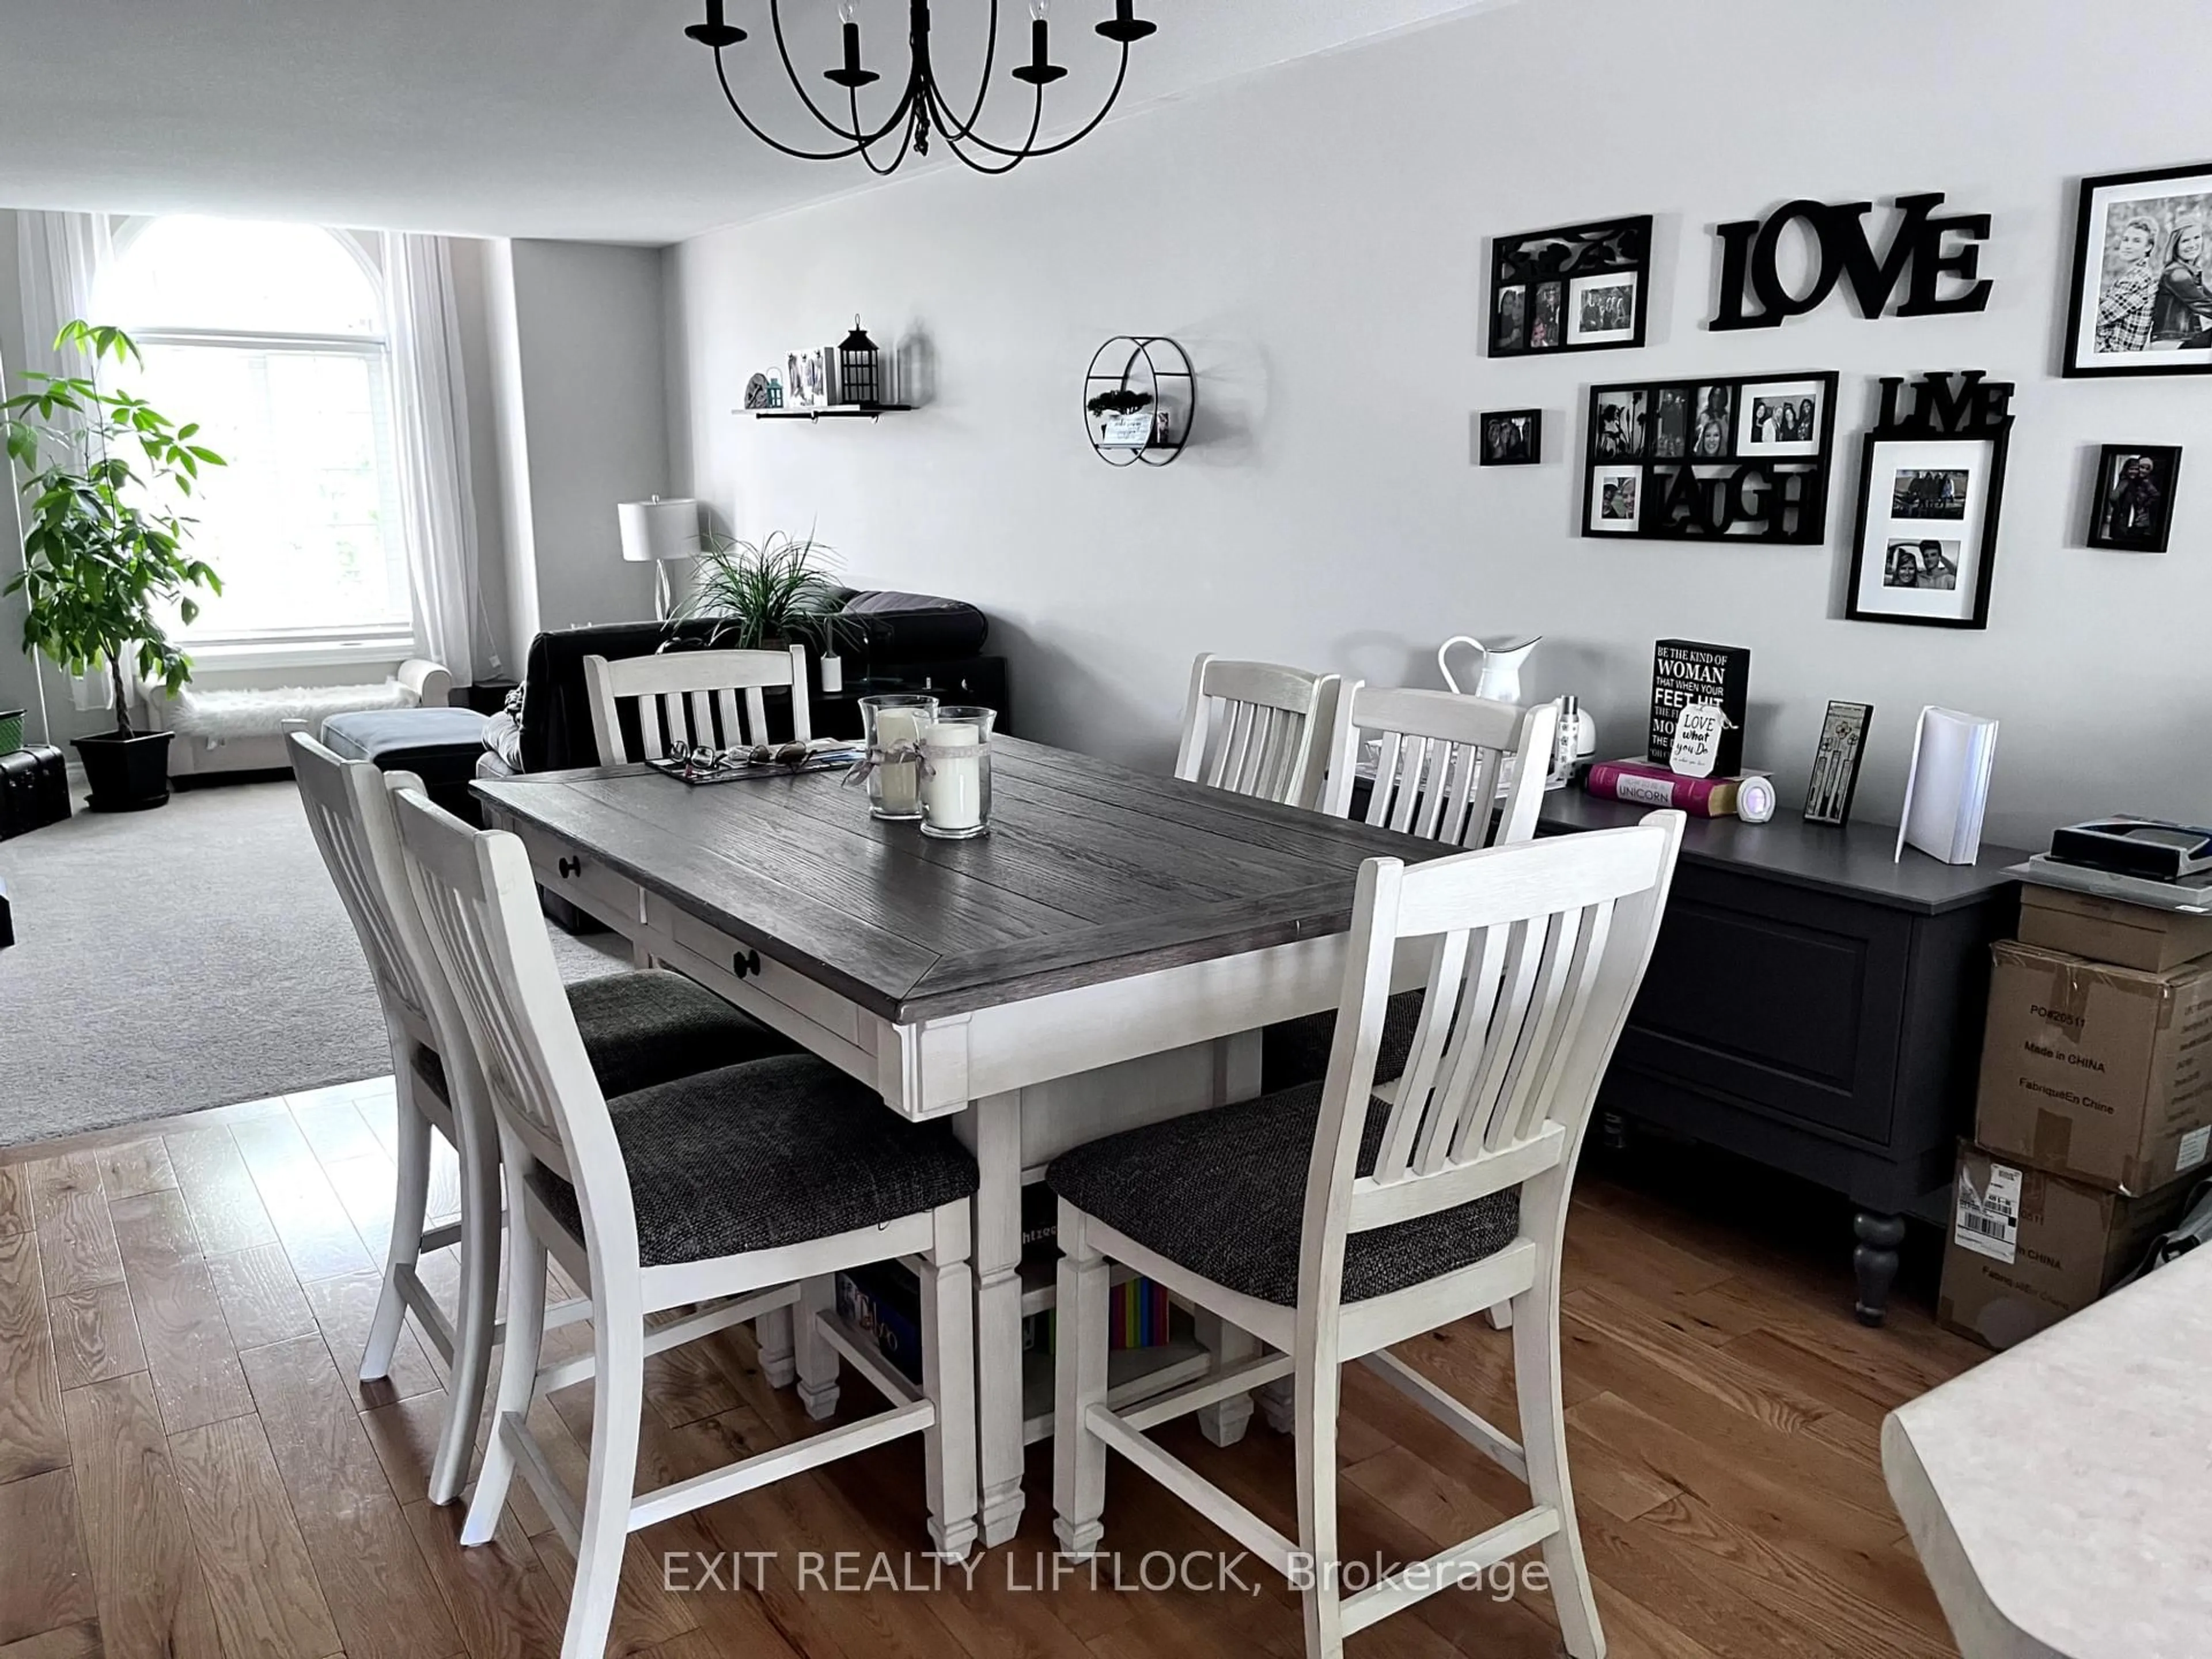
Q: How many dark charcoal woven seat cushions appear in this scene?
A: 4